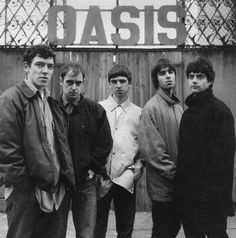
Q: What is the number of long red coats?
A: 0